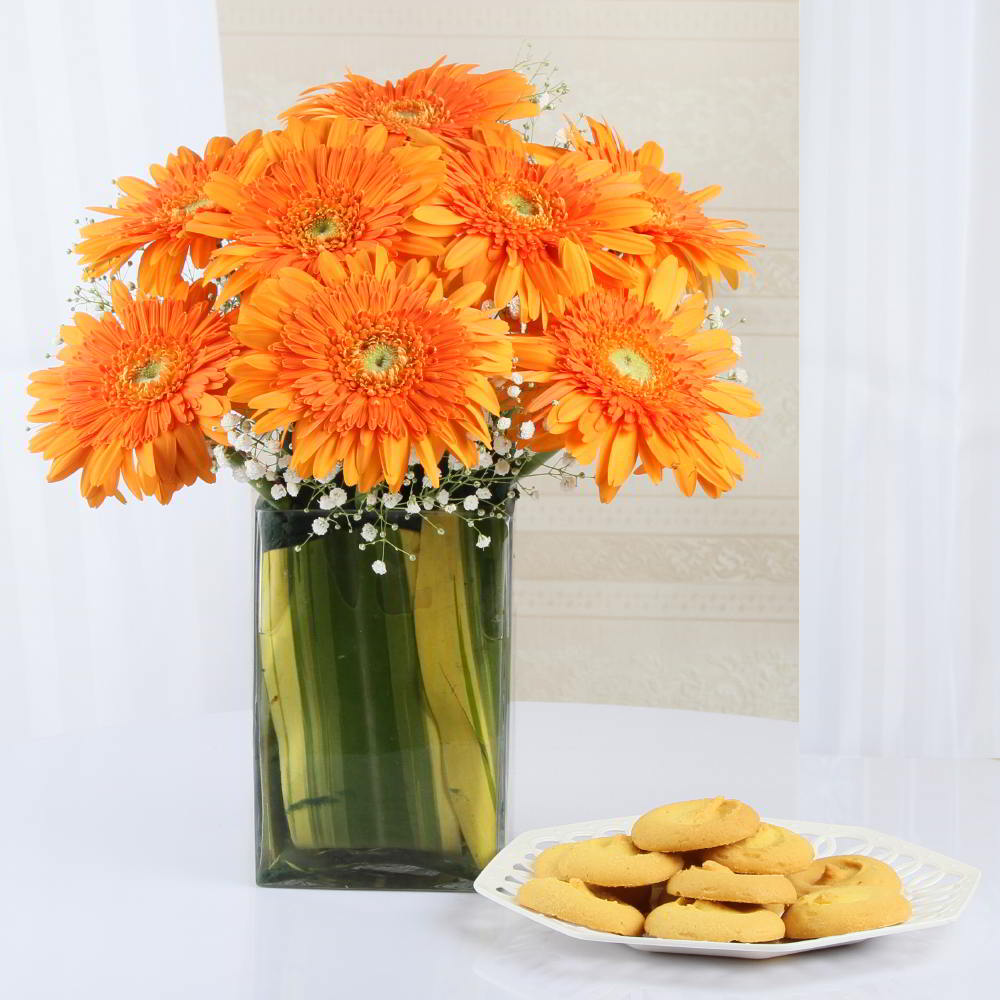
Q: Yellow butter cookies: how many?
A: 9